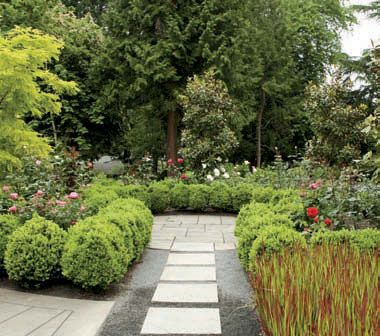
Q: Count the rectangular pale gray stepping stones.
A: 5